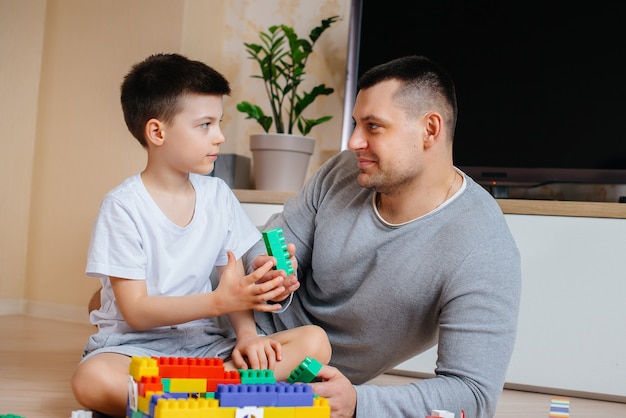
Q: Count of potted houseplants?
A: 1